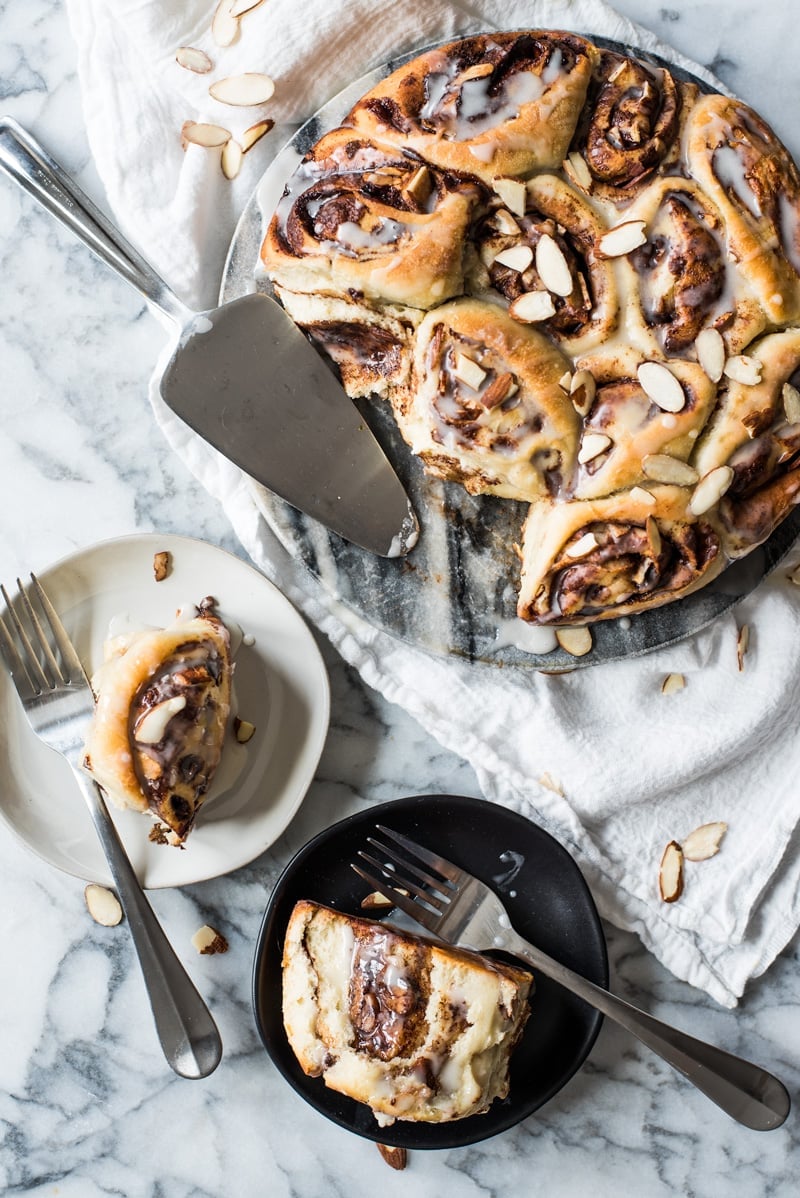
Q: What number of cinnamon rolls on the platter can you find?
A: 10